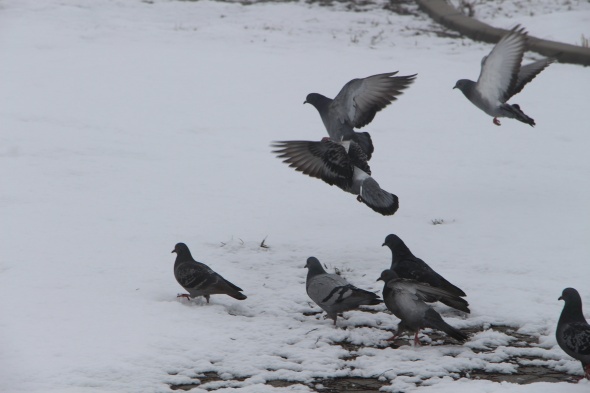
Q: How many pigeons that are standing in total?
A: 5